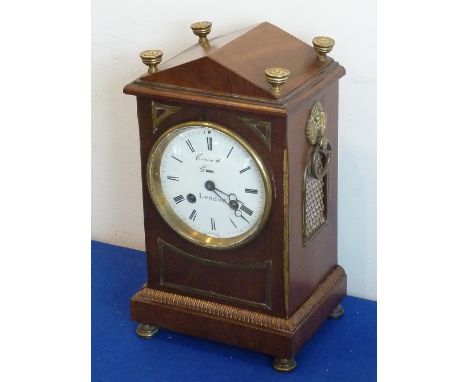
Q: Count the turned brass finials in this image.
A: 4